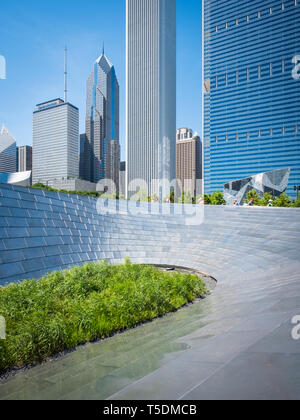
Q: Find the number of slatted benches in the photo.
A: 0